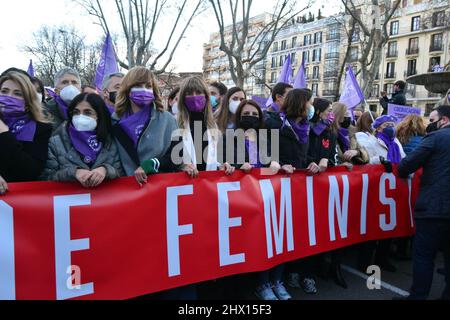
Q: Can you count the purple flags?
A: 5